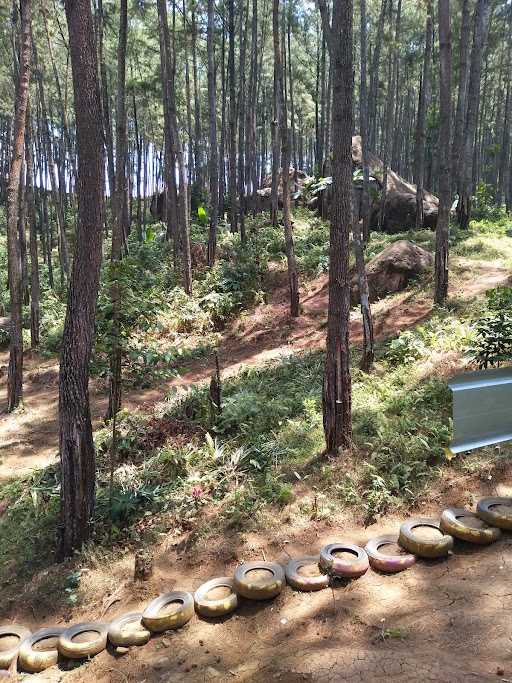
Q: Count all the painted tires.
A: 13